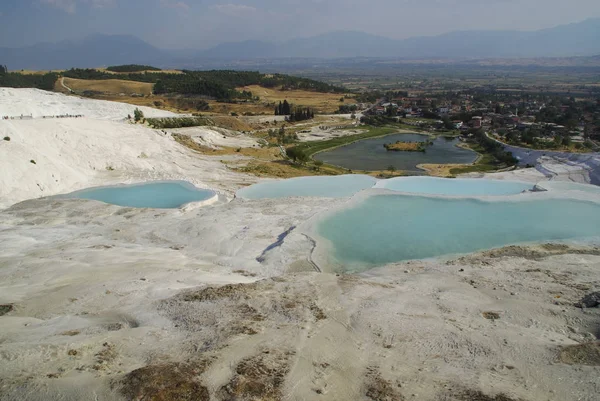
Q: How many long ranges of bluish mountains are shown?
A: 1